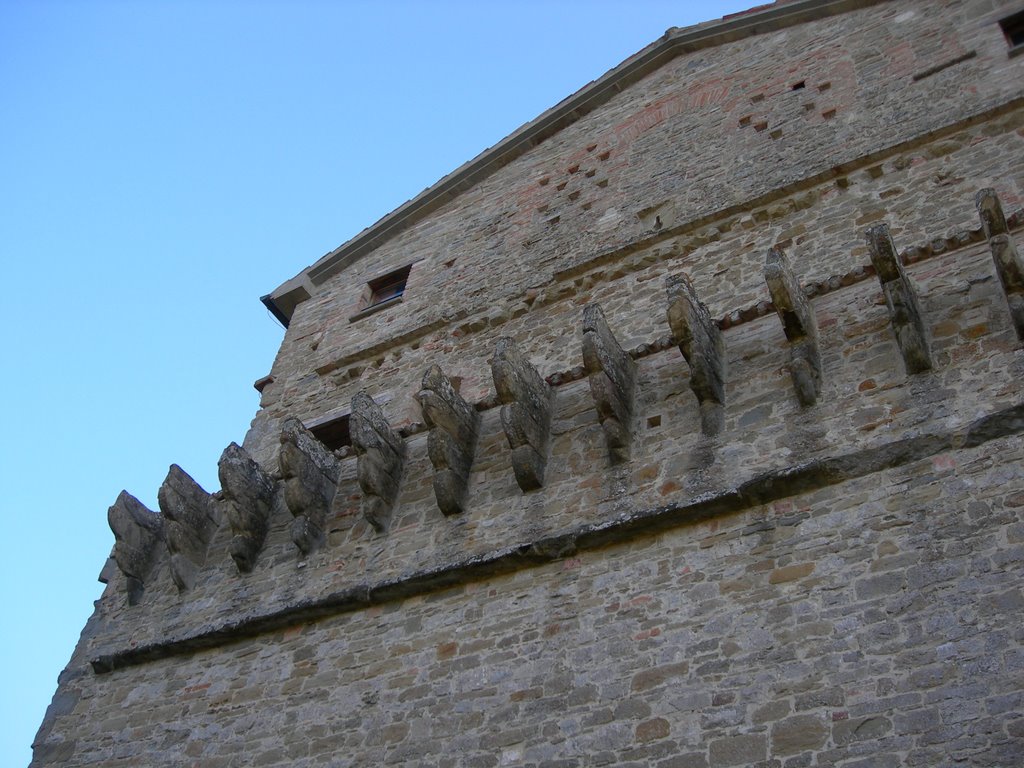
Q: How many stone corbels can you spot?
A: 12